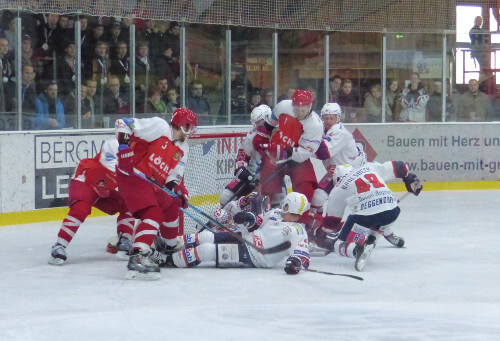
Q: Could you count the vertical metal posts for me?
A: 9